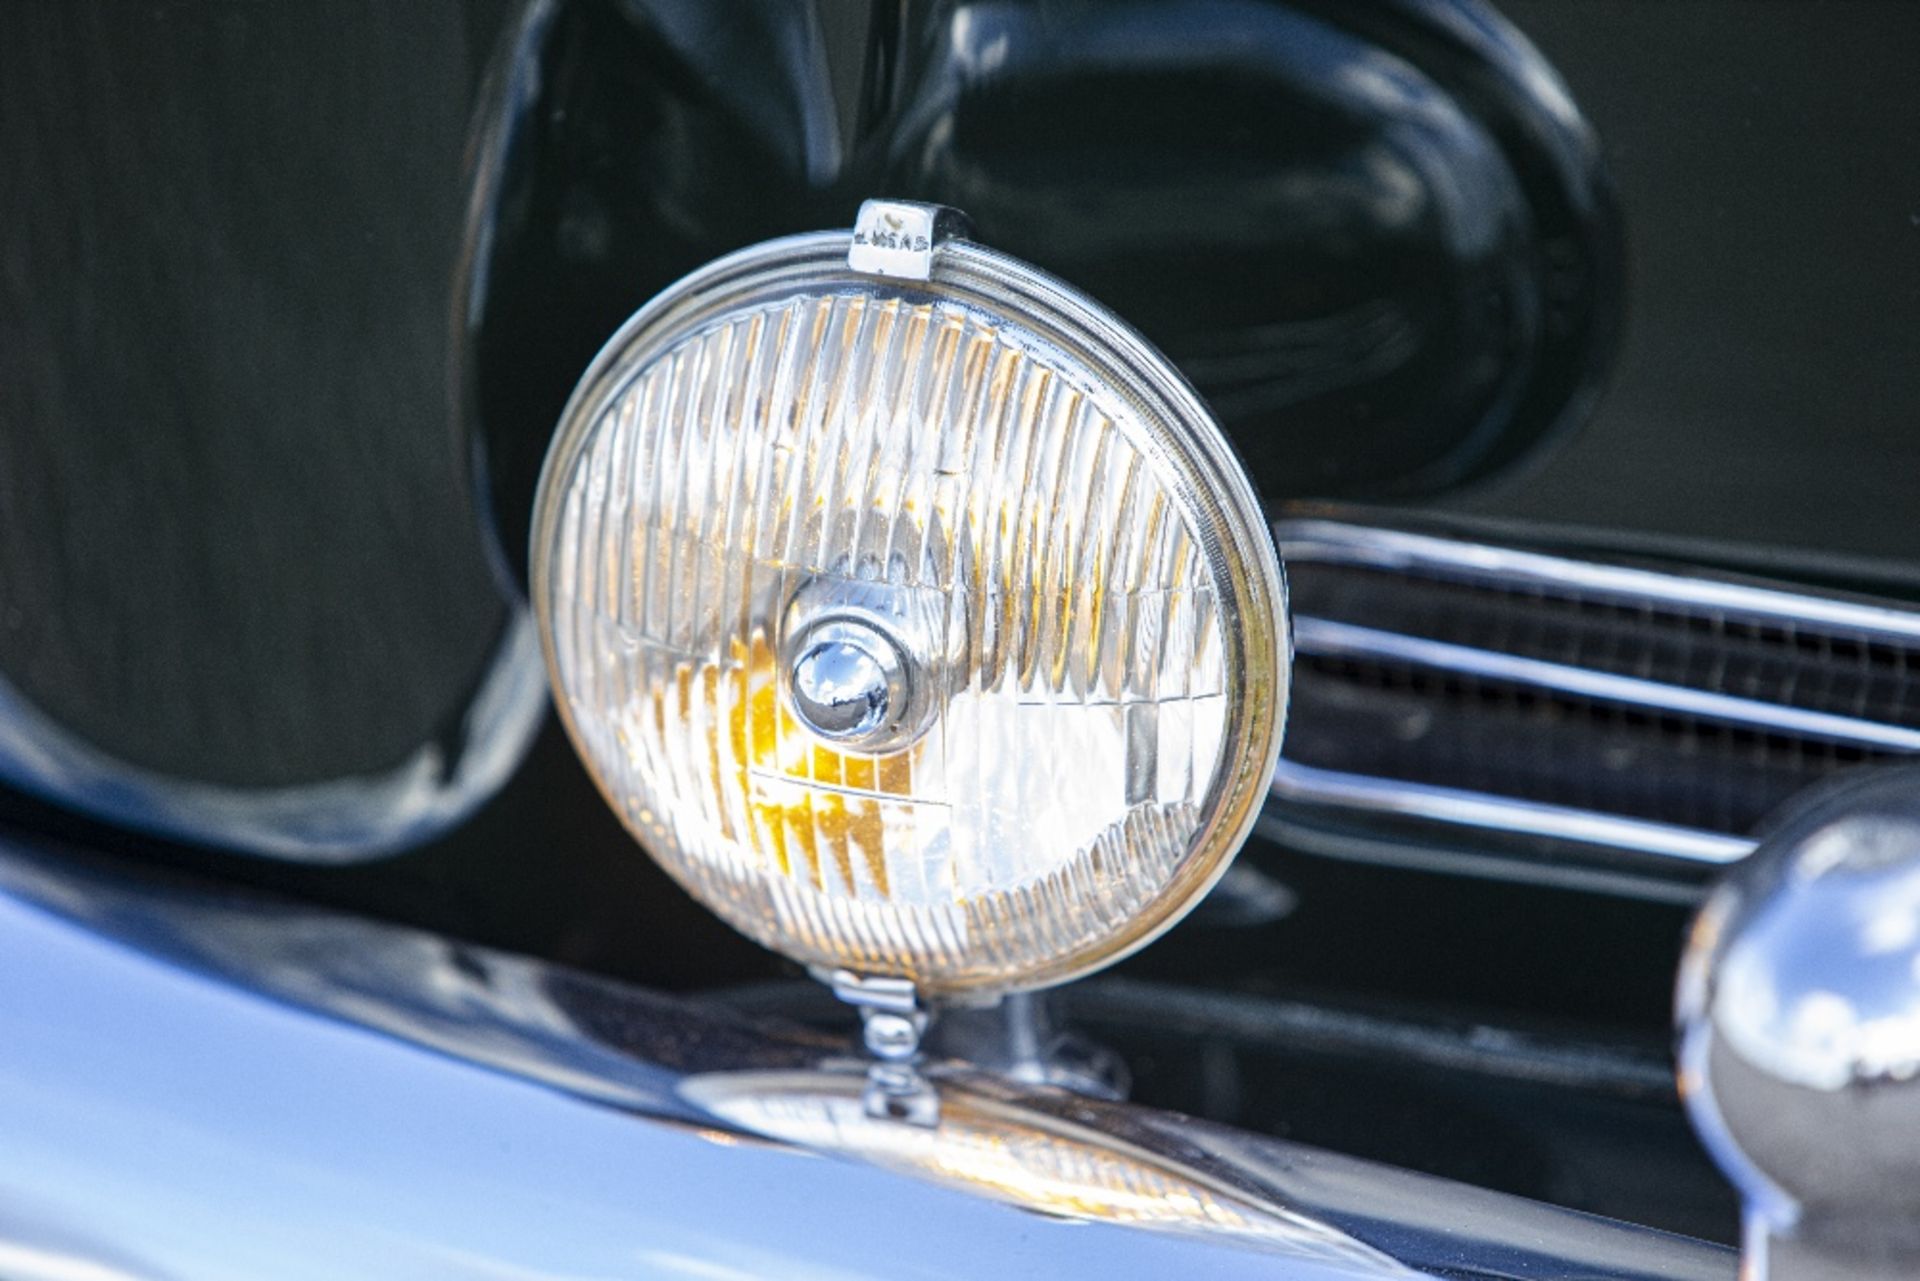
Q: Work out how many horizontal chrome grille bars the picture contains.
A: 3